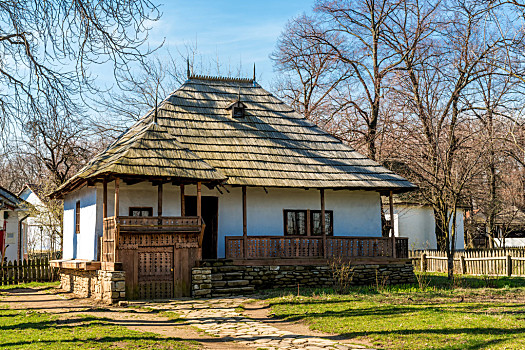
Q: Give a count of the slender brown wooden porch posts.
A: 8